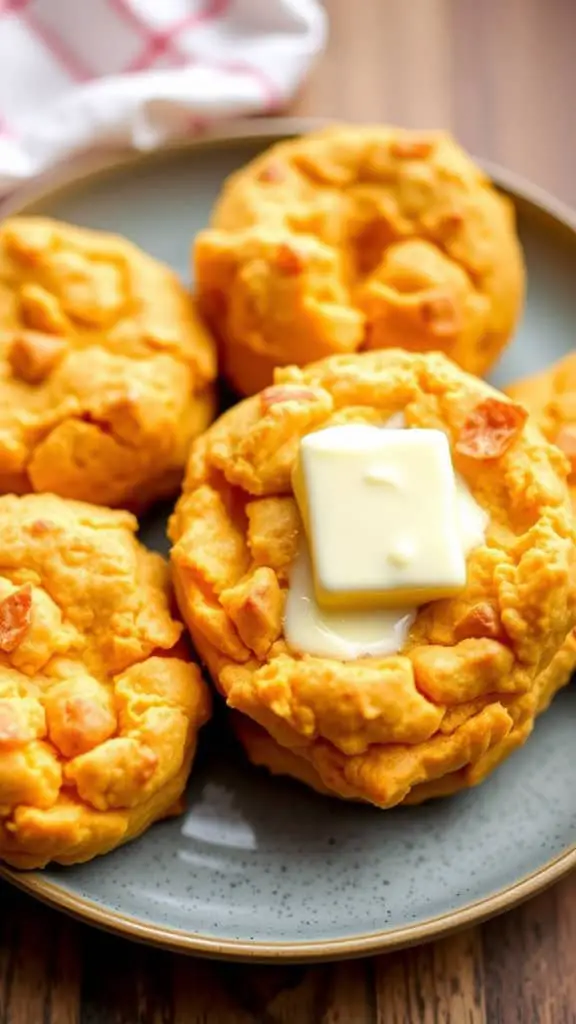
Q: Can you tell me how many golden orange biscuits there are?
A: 5